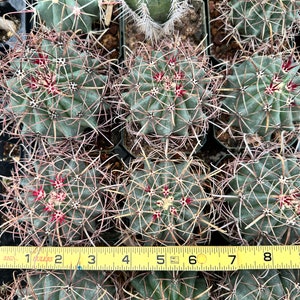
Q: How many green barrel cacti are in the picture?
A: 11